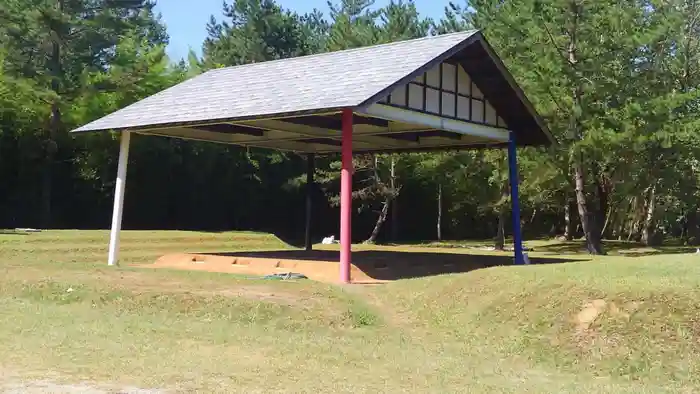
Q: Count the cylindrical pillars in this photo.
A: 4